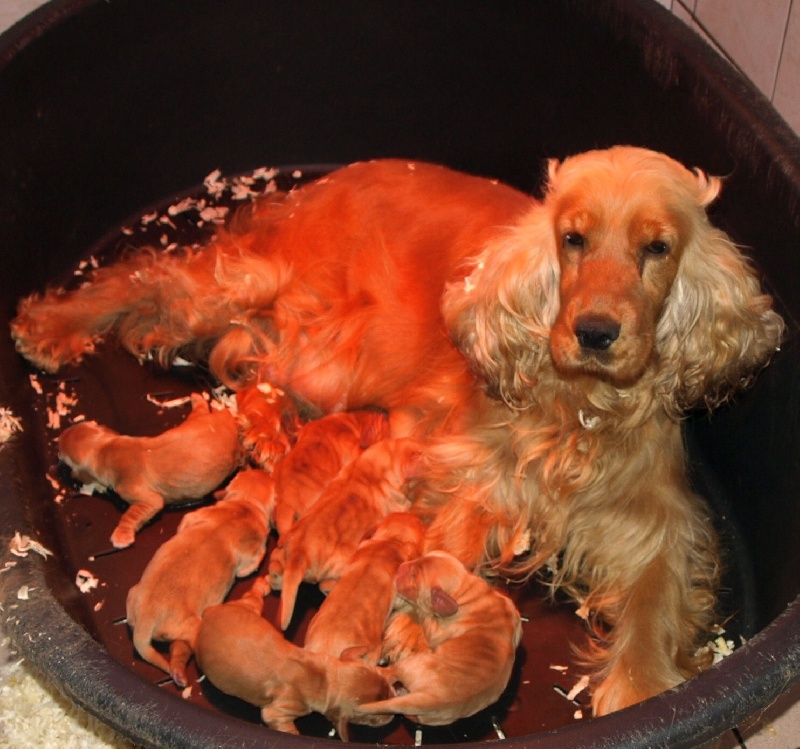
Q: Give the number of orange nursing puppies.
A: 7